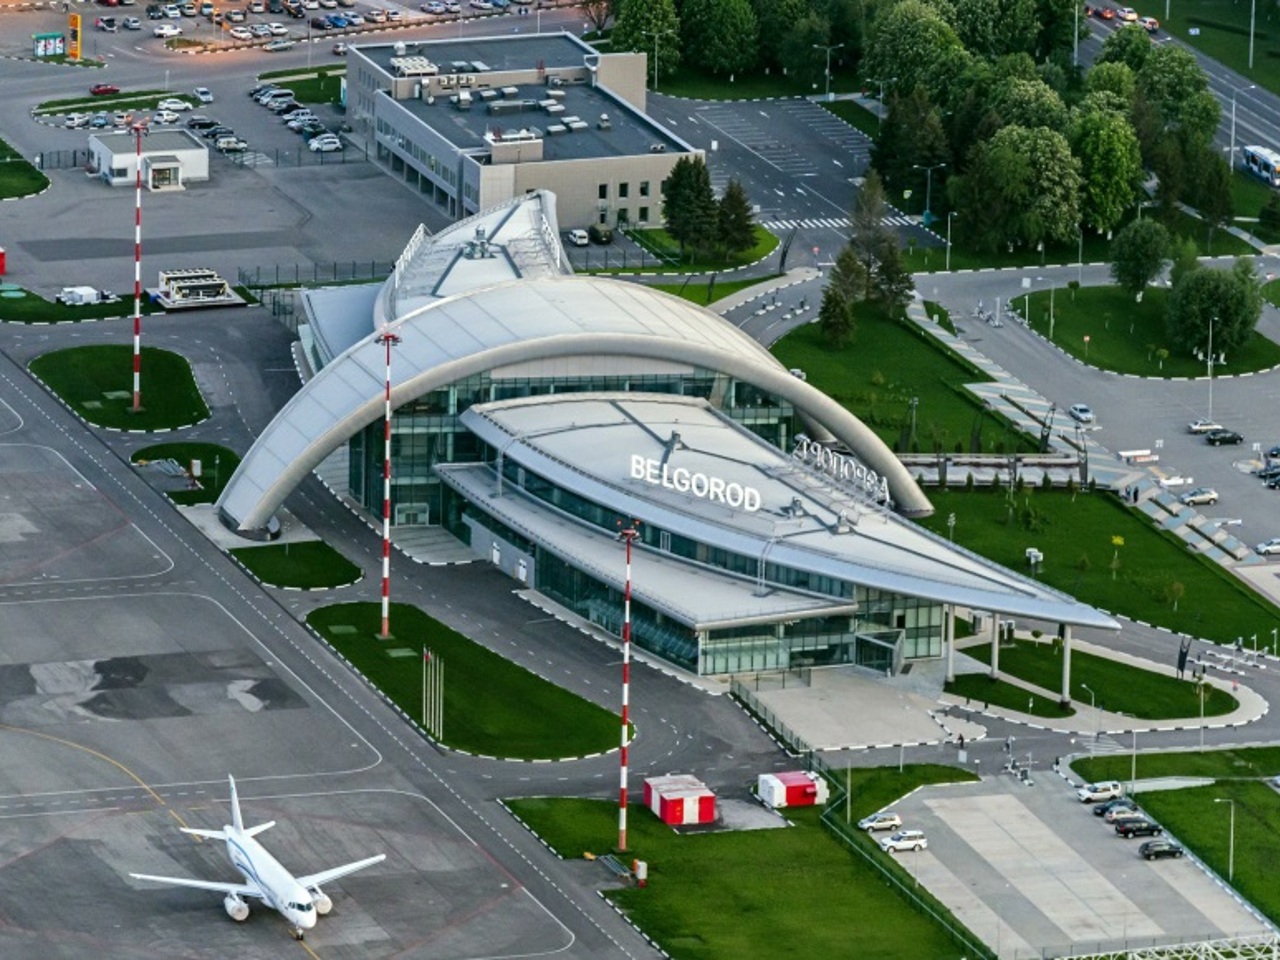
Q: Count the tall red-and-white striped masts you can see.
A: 3